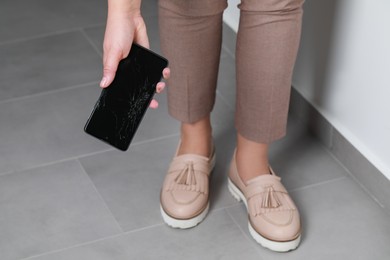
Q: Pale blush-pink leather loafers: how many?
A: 2